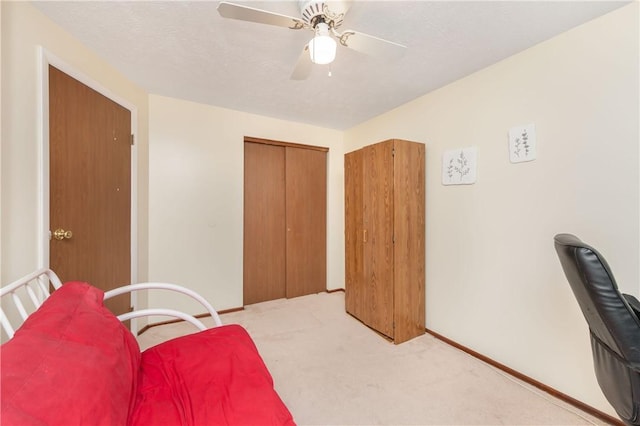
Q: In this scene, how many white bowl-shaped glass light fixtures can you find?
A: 1